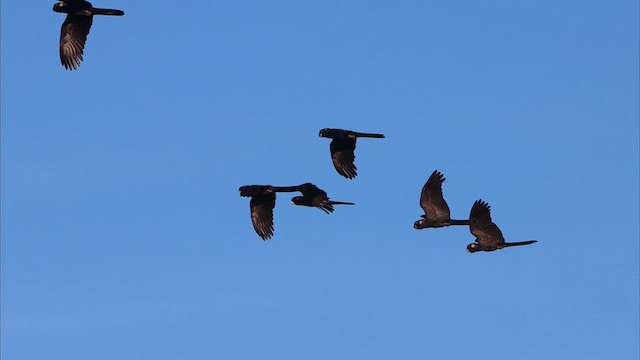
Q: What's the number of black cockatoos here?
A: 6